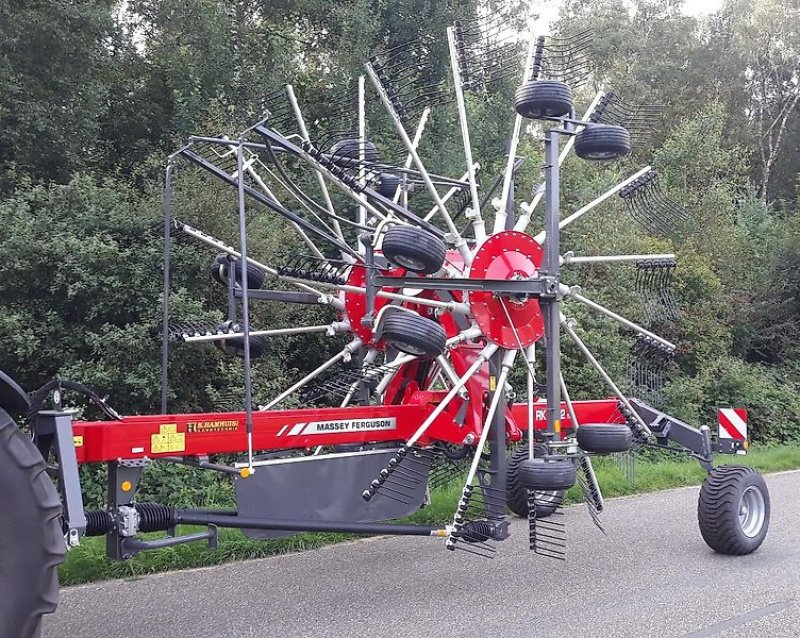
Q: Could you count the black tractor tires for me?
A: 13